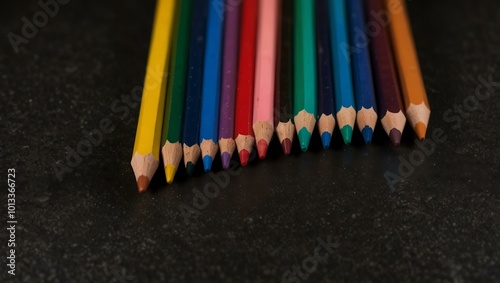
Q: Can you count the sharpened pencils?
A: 14